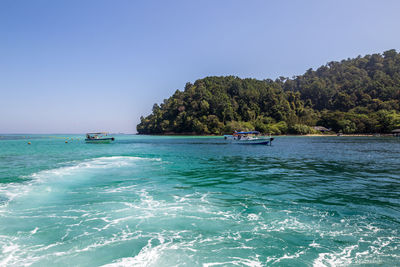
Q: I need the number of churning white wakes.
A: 1